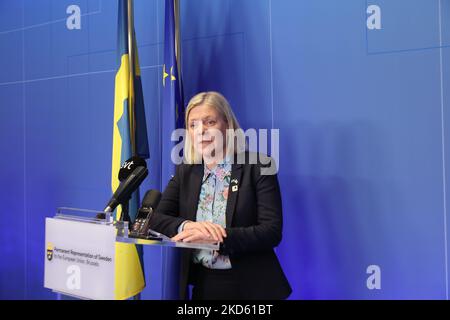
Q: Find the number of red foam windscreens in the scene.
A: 0